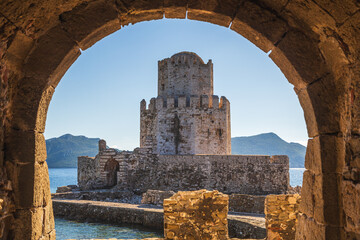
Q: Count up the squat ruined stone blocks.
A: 2